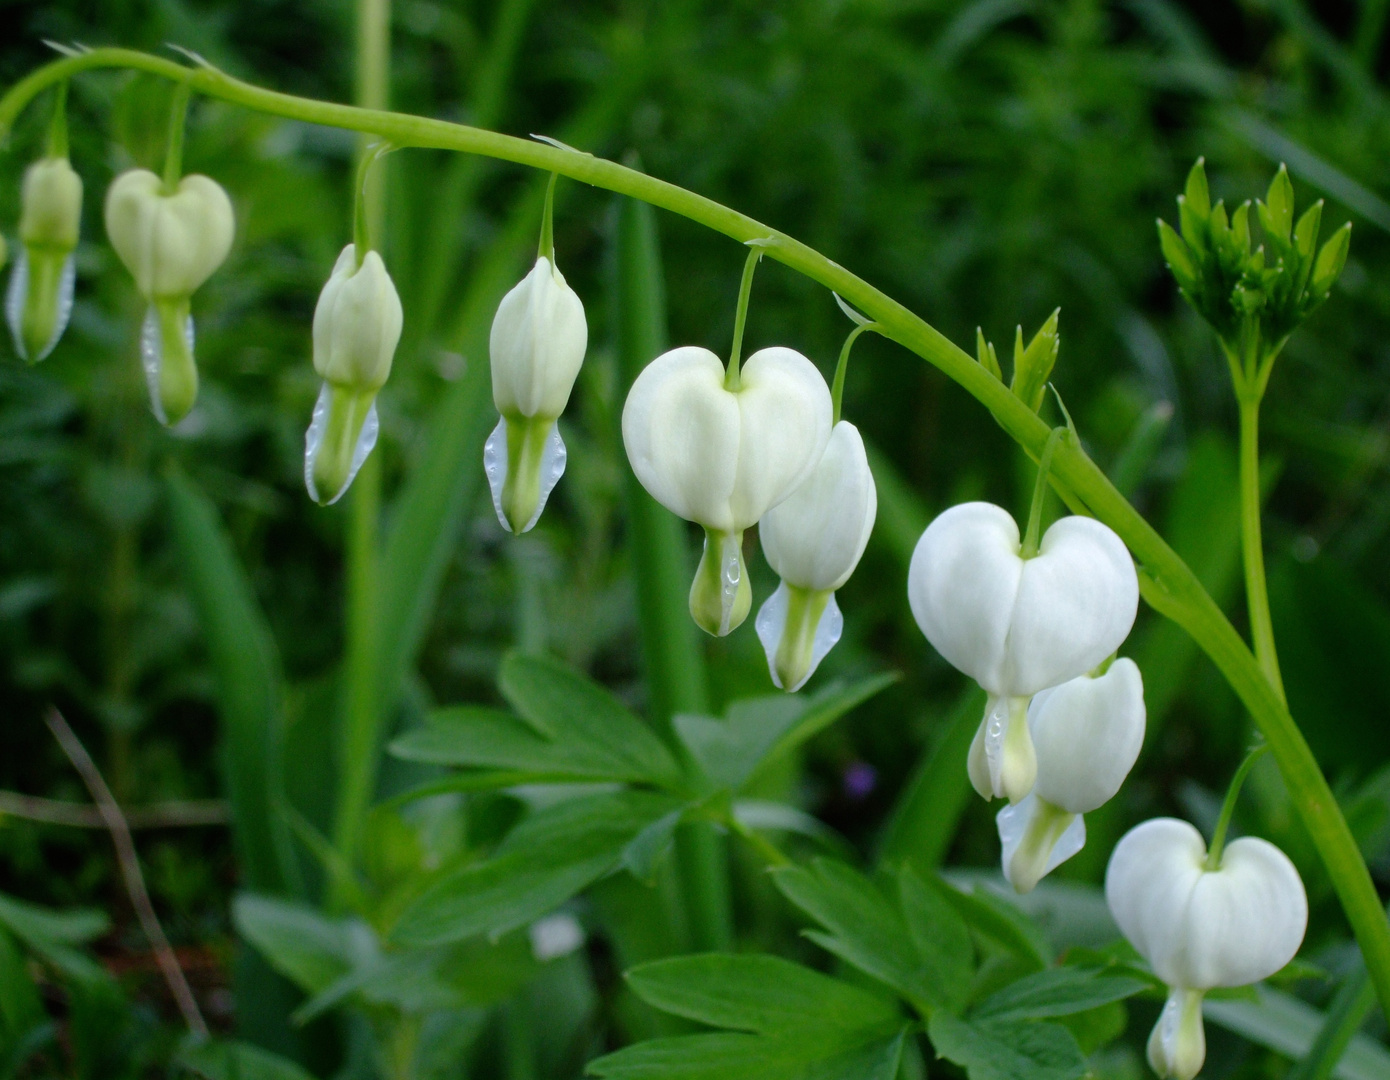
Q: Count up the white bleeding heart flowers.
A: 9